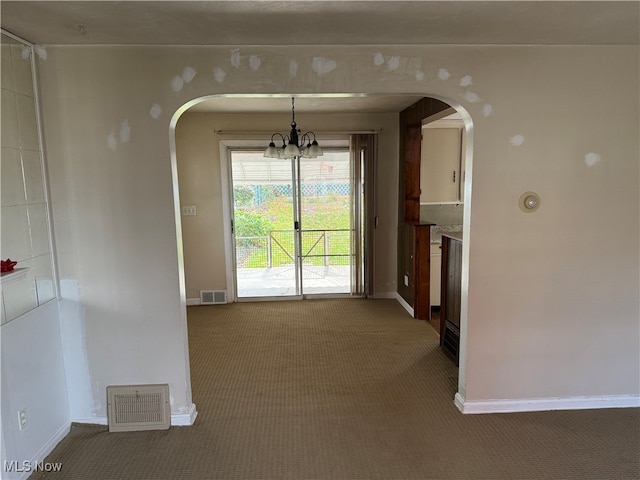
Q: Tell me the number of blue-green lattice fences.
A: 1